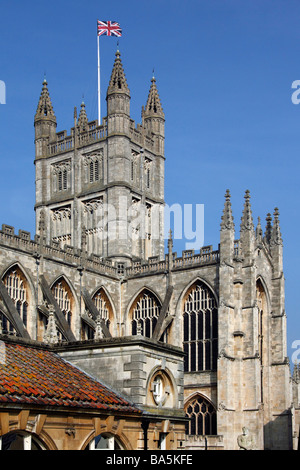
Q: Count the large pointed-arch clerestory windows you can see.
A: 5